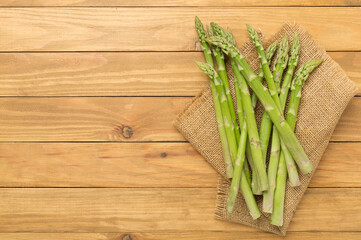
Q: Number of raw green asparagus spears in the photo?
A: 11